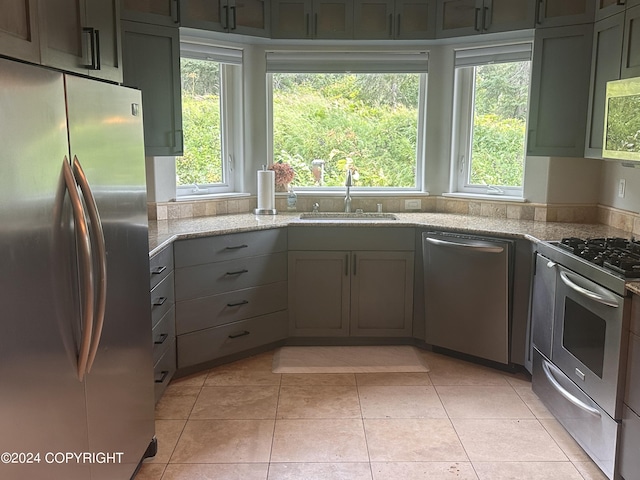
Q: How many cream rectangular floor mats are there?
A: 1